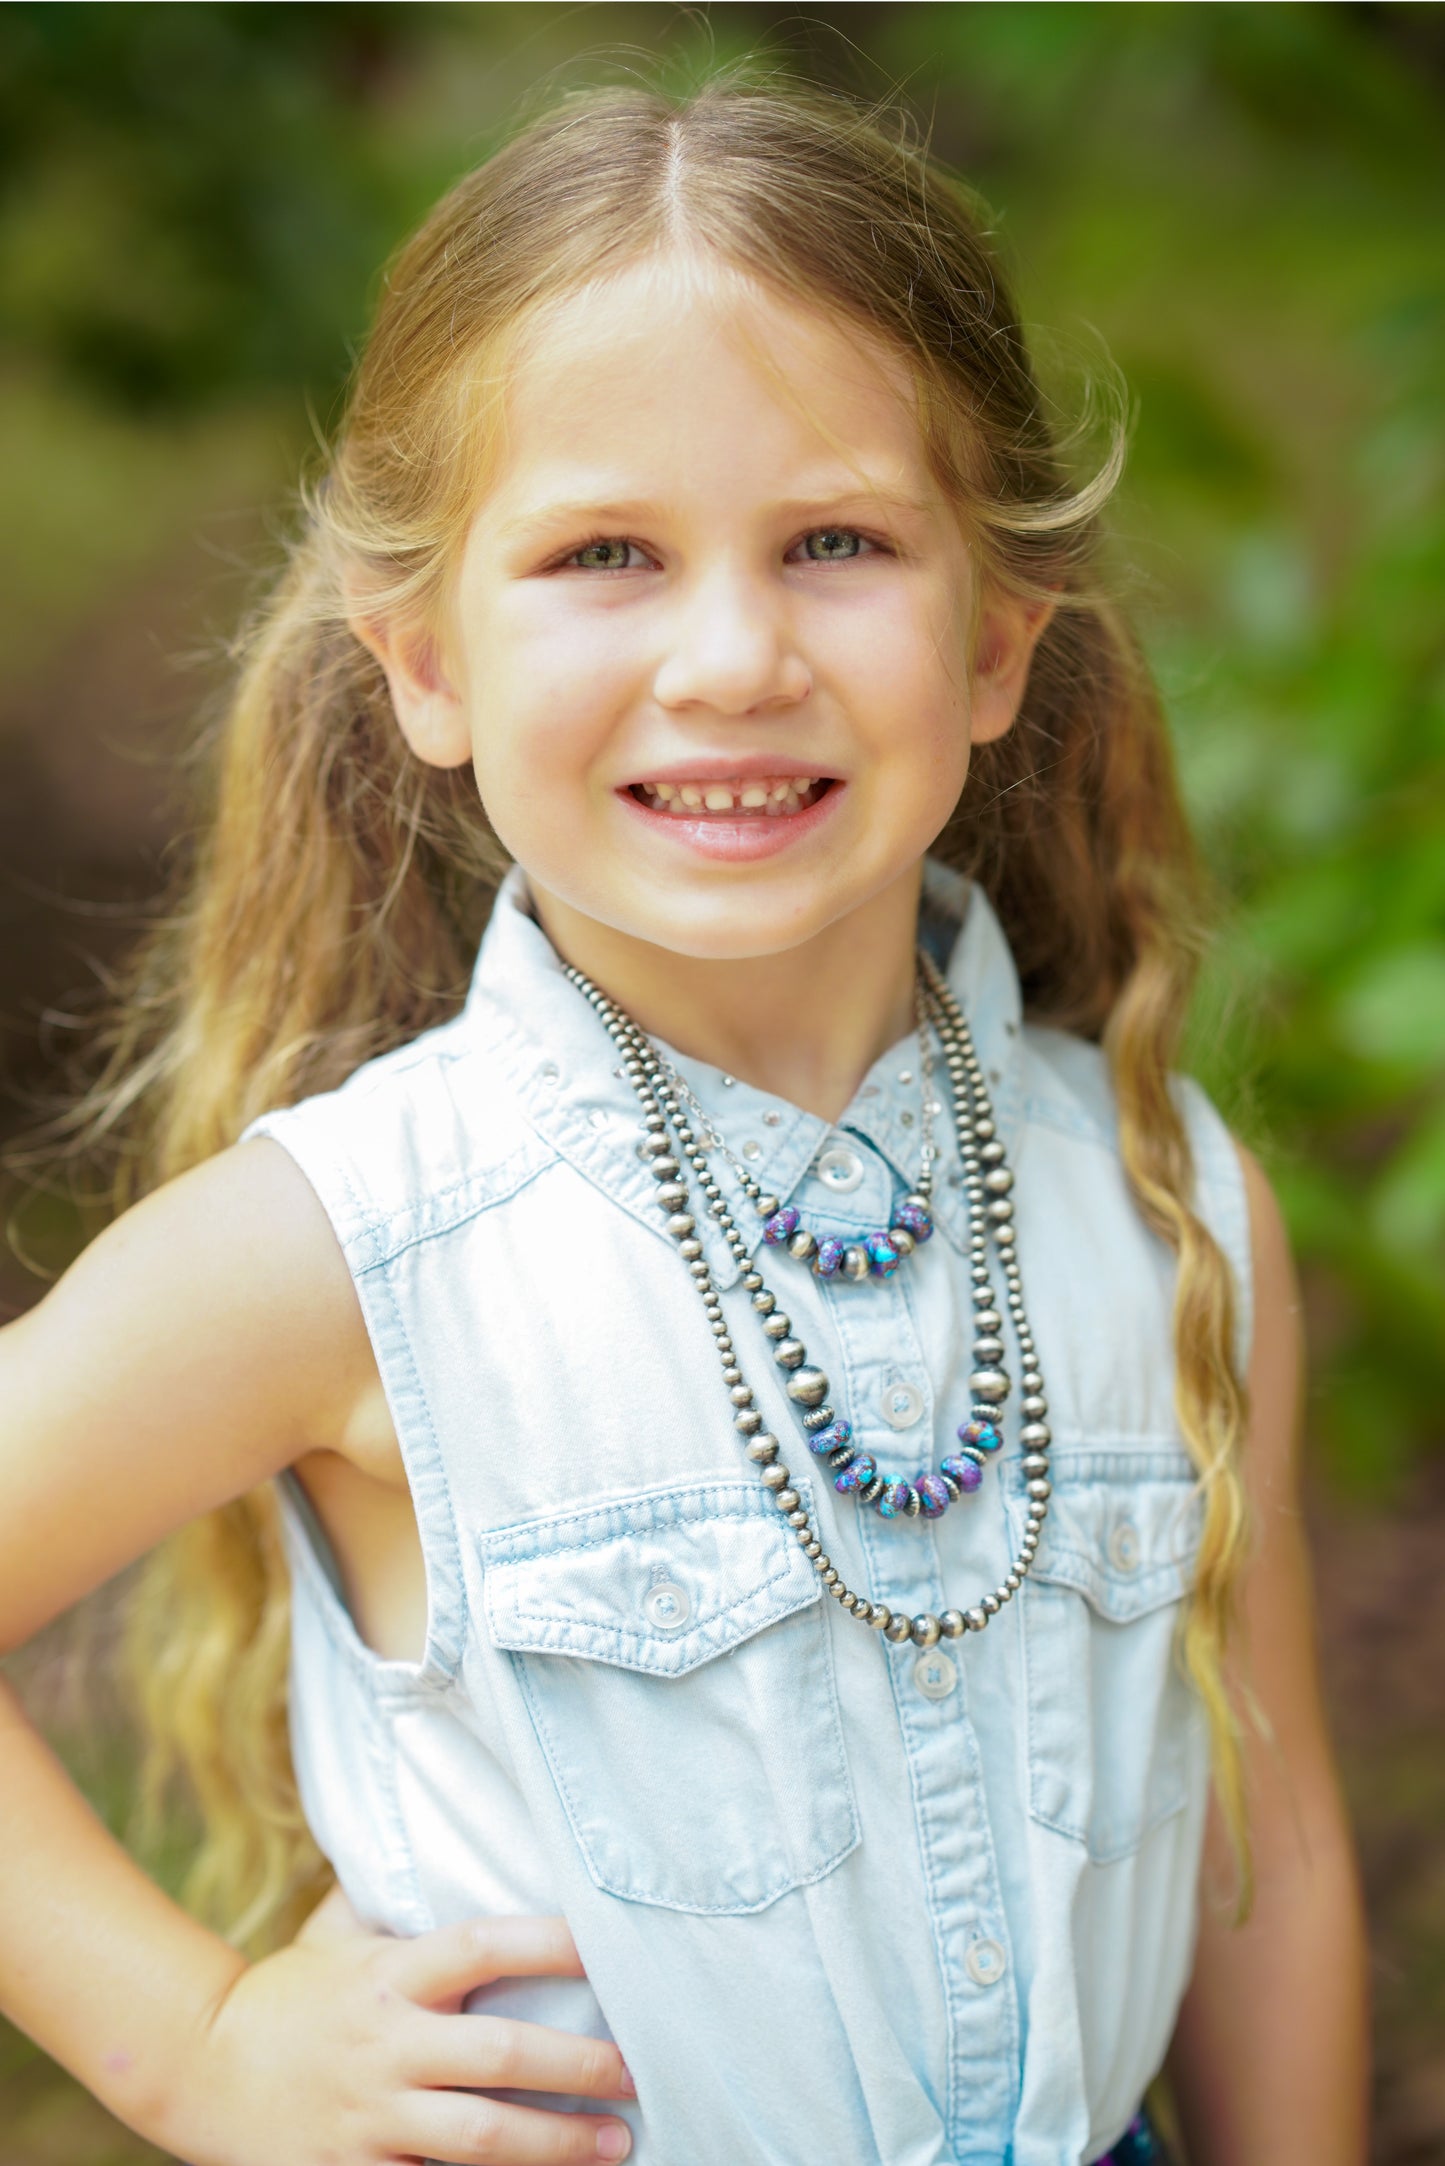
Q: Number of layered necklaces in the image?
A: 3